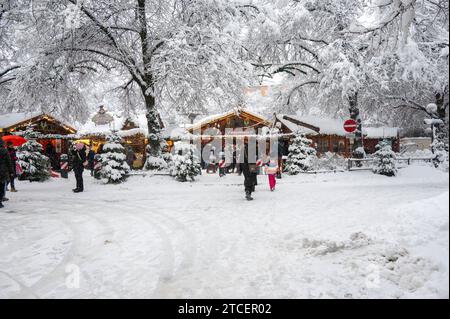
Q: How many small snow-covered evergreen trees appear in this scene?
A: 5